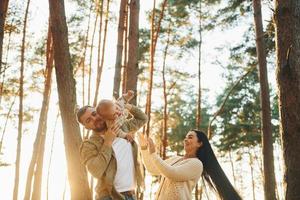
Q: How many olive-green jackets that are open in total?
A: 1